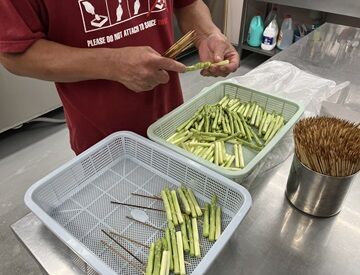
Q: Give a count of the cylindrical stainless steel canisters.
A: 1